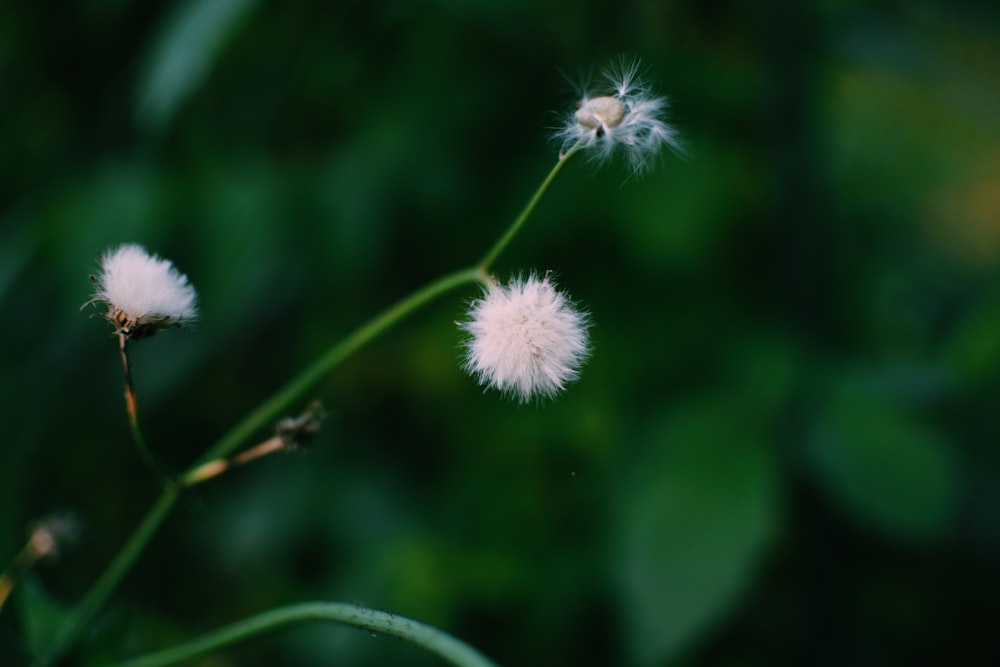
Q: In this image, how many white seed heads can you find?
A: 3